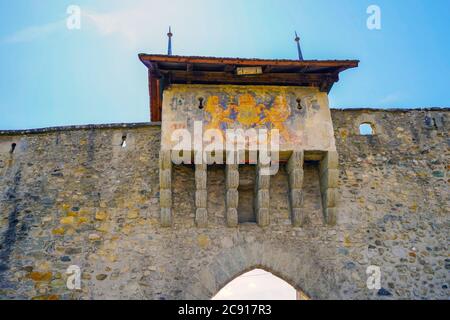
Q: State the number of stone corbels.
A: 6